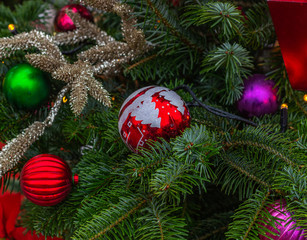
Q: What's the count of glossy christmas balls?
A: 6